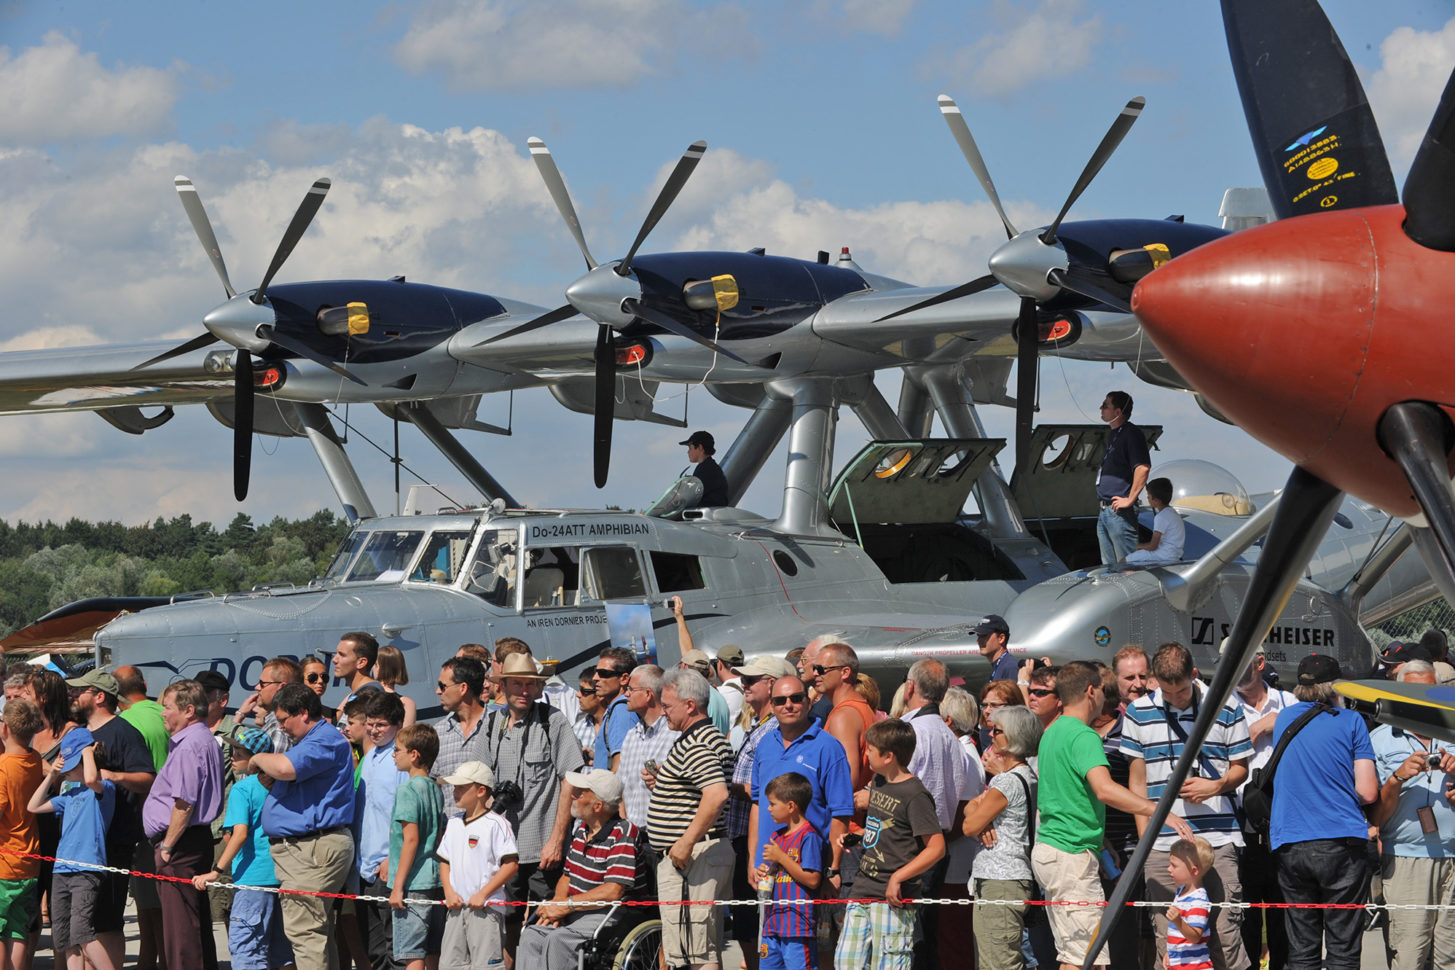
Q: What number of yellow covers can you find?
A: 3